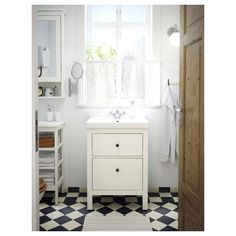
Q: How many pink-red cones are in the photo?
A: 0